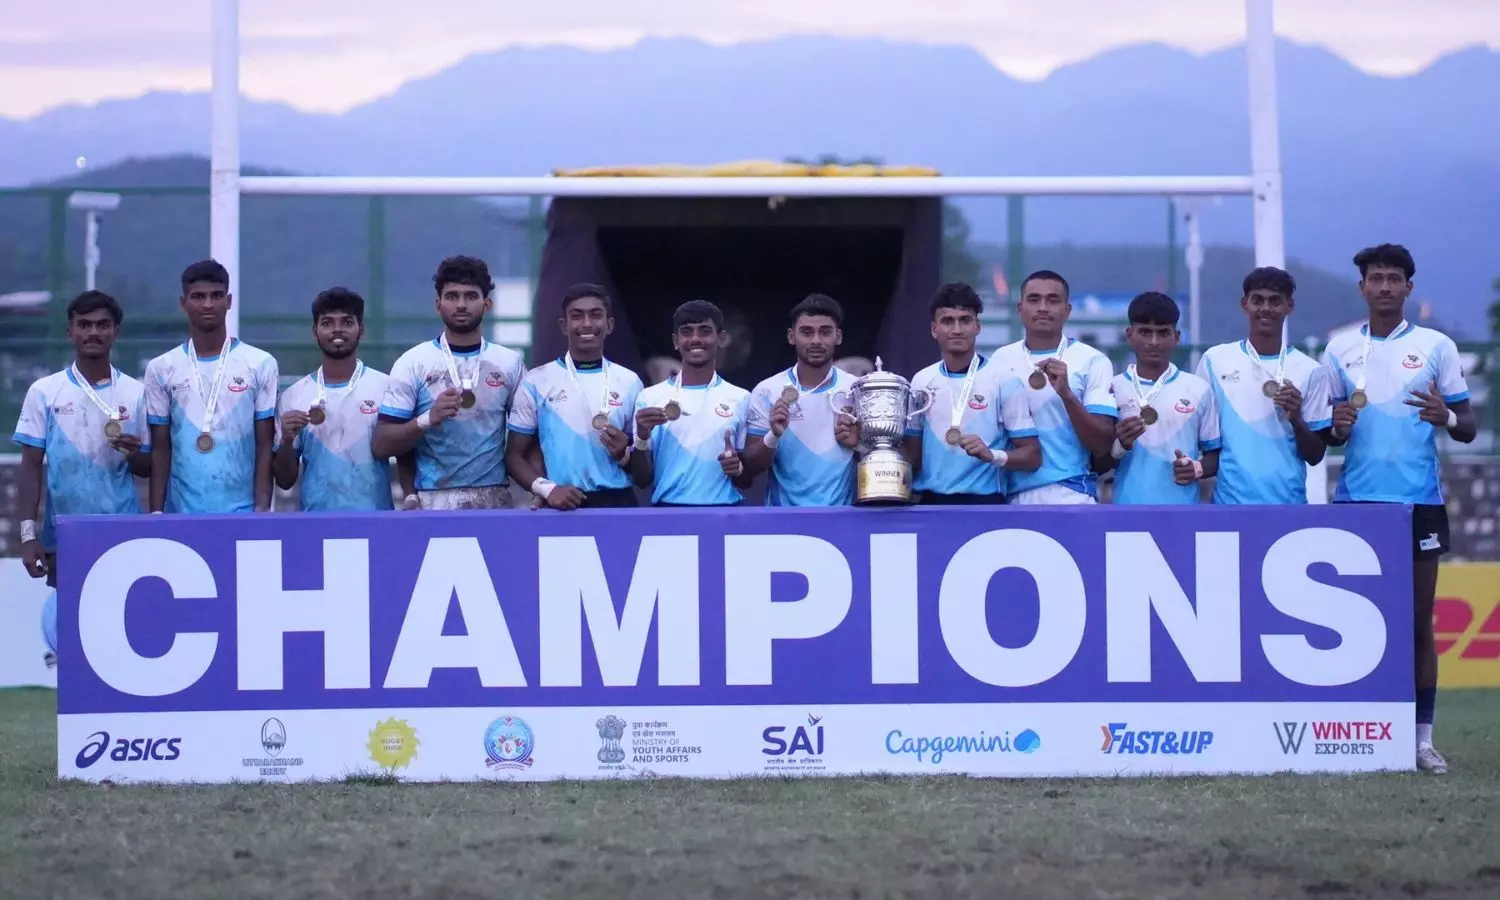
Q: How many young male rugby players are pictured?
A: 12